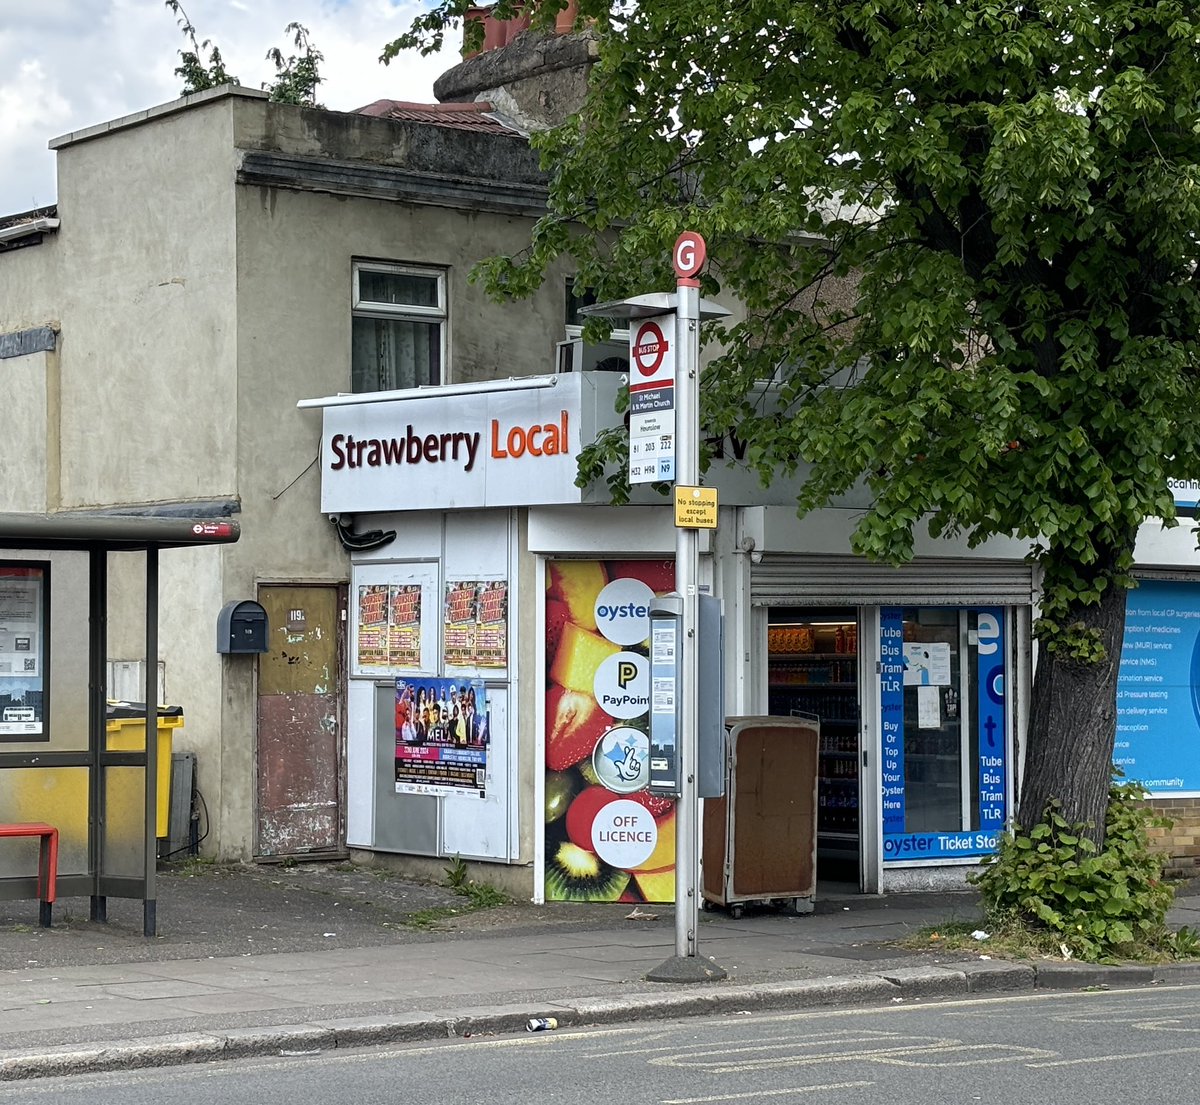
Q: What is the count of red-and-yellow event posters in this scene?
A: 4